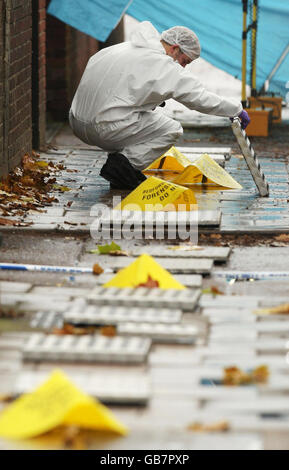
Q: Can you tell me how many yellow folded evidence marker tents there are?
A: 5